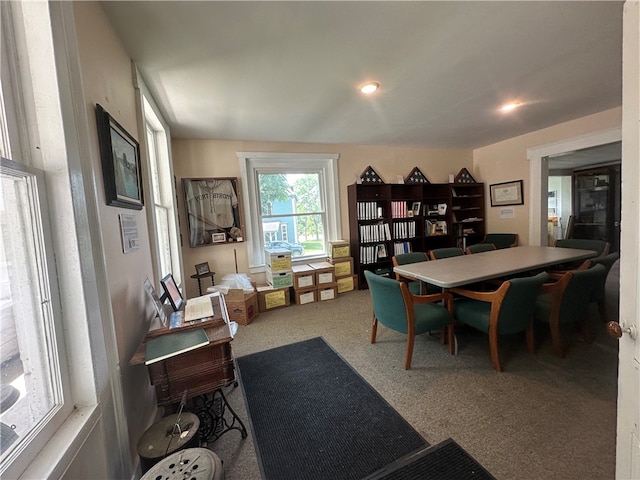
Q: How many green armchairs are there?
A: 9